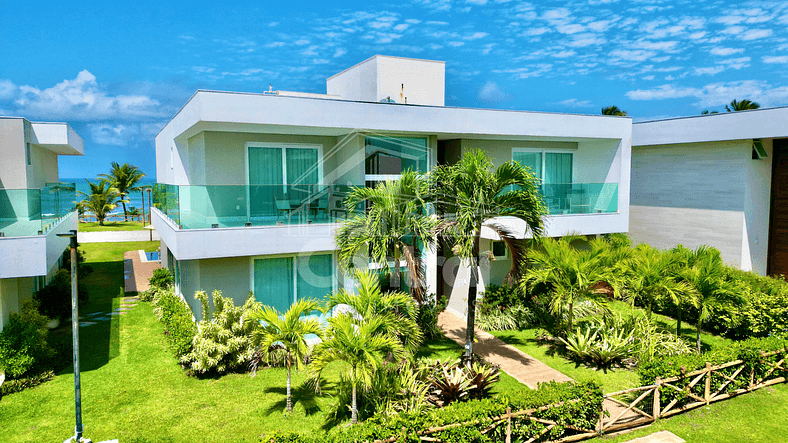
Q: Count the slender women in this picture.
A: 0